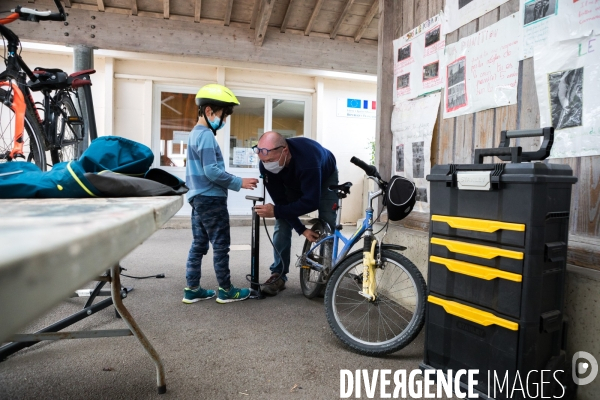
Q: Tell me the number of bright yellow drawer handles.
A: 4